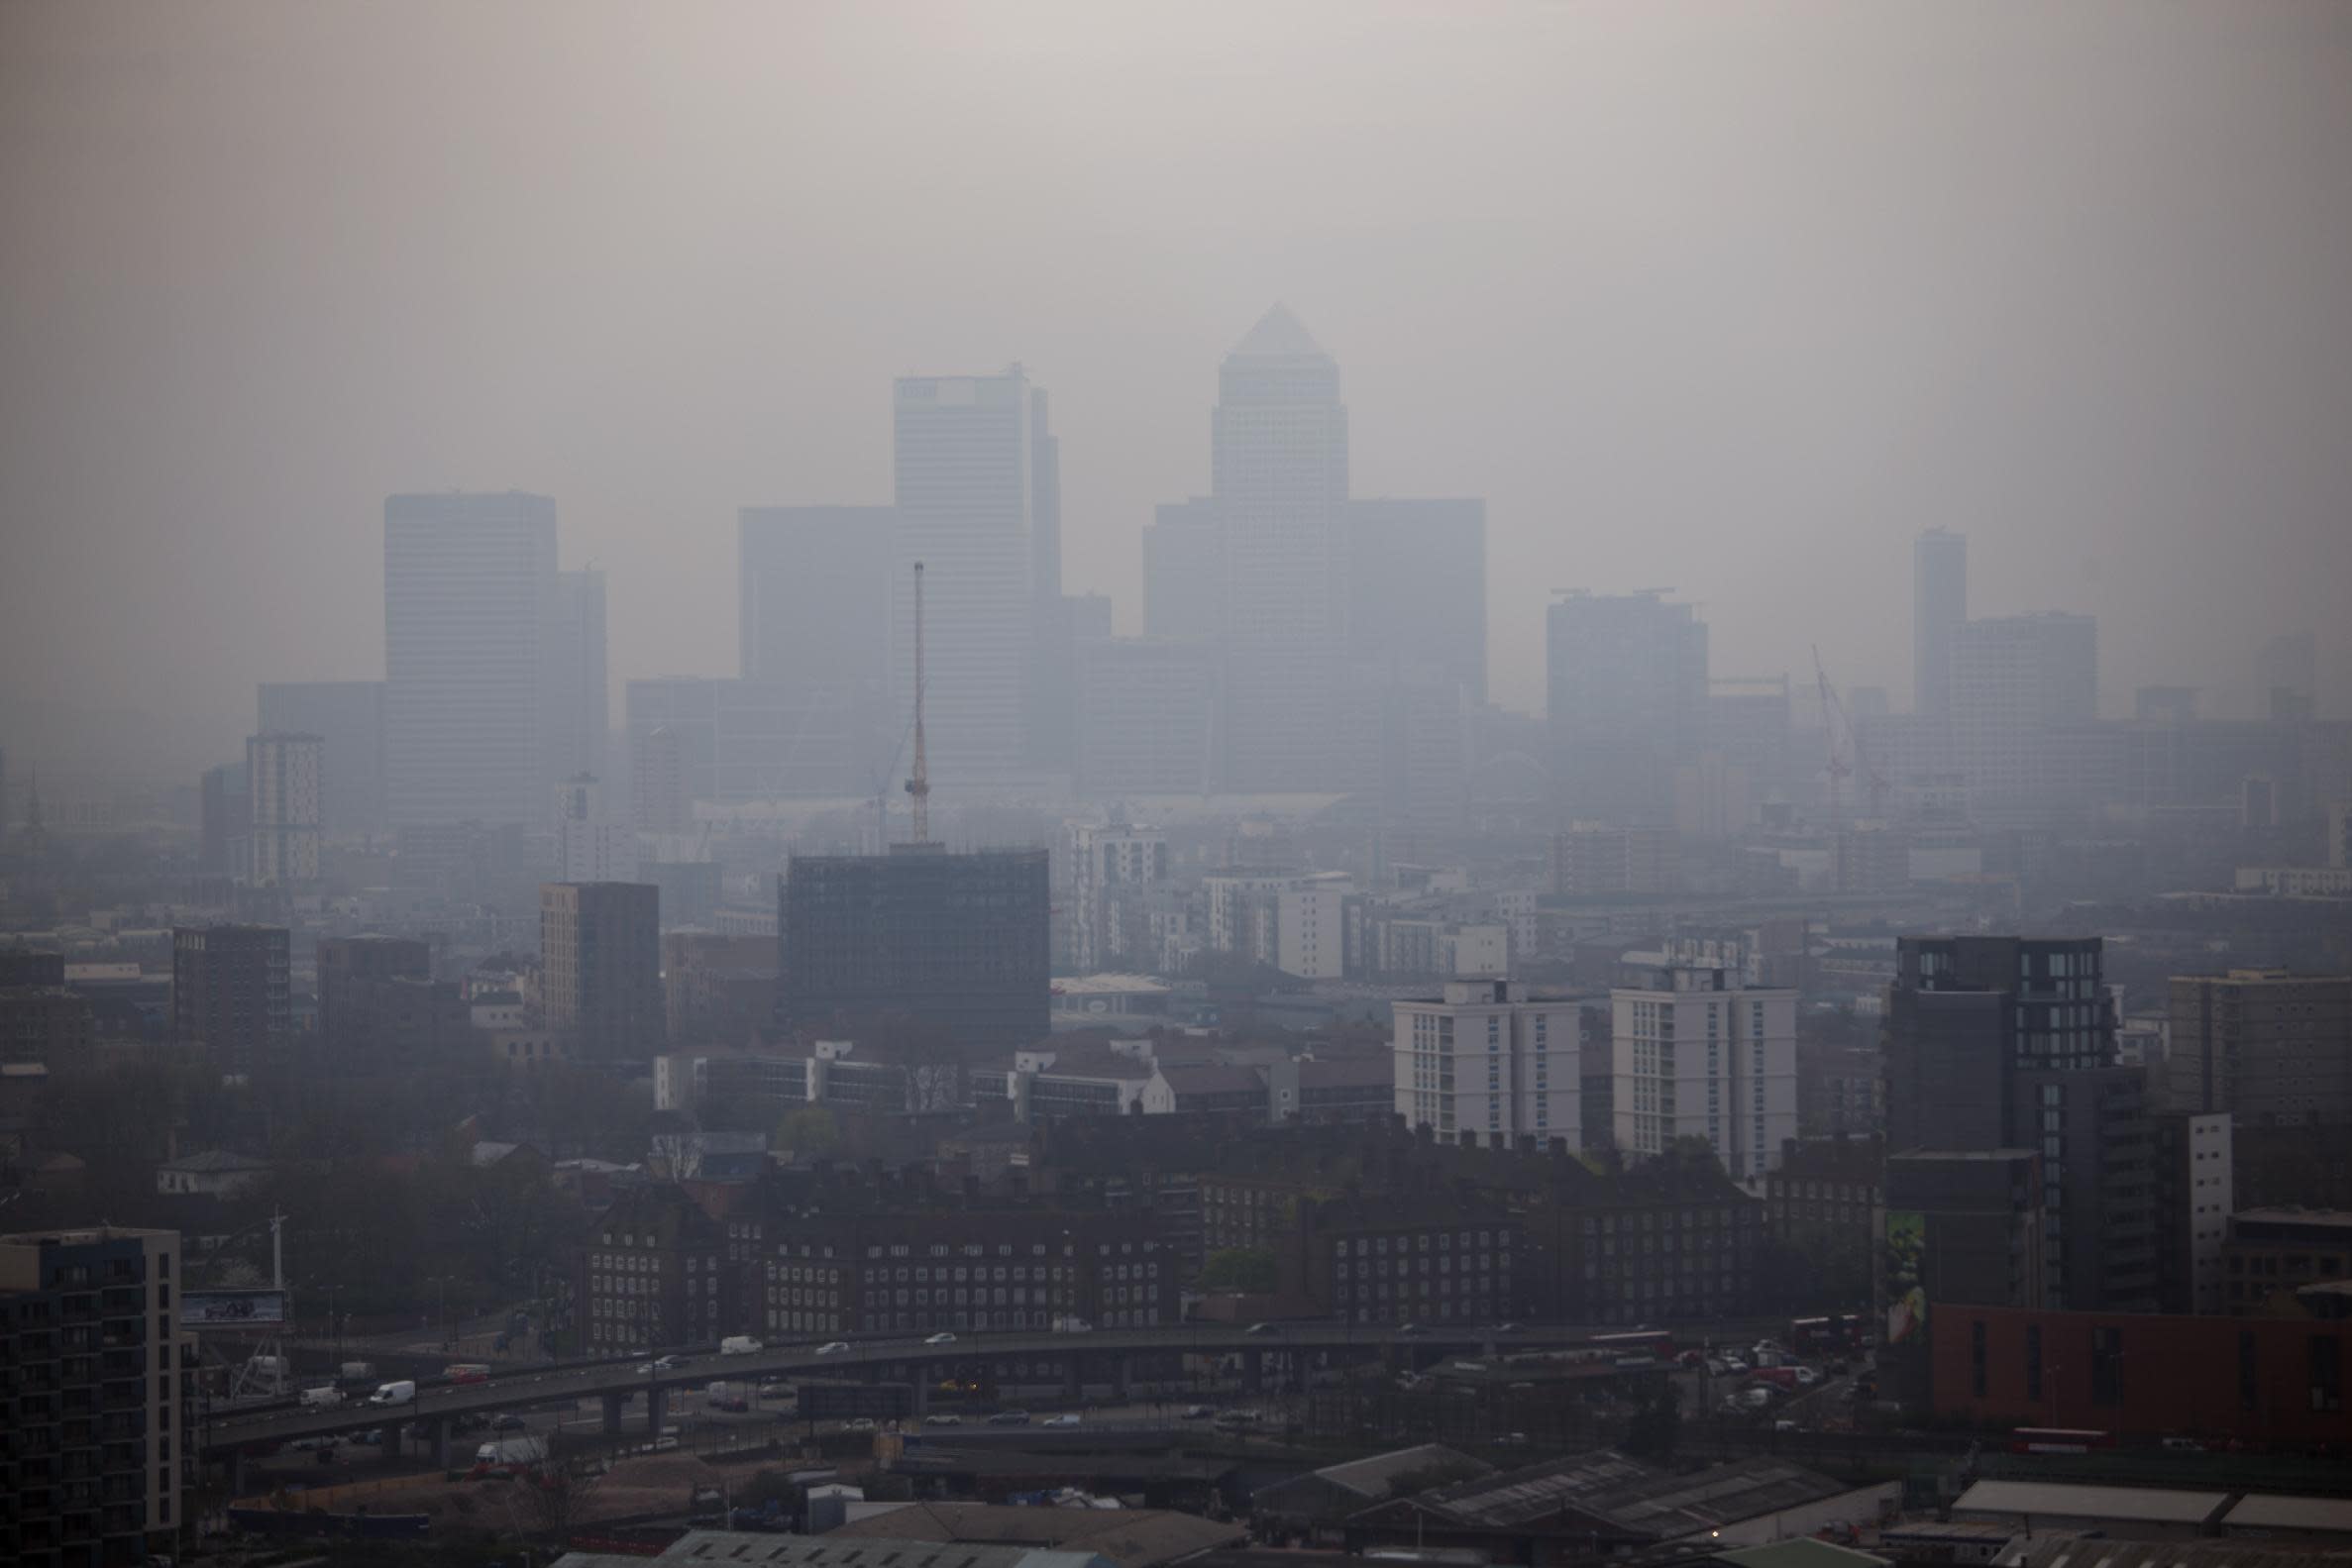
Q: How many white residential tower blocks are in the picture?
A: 2